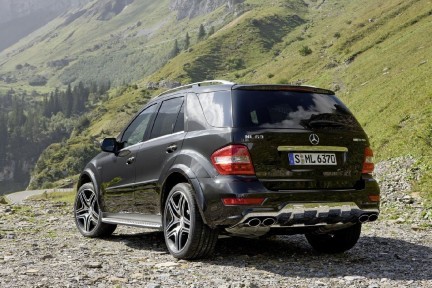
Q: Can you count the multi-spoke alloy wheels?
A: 2